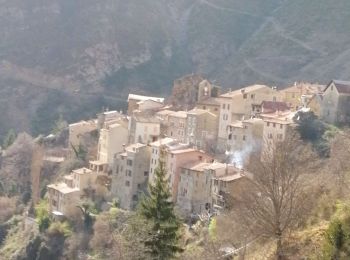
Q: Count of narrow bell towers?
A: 1